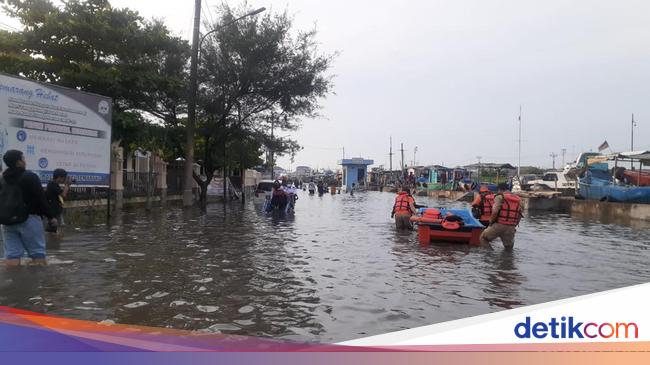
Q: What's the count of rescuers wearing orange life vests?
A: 3